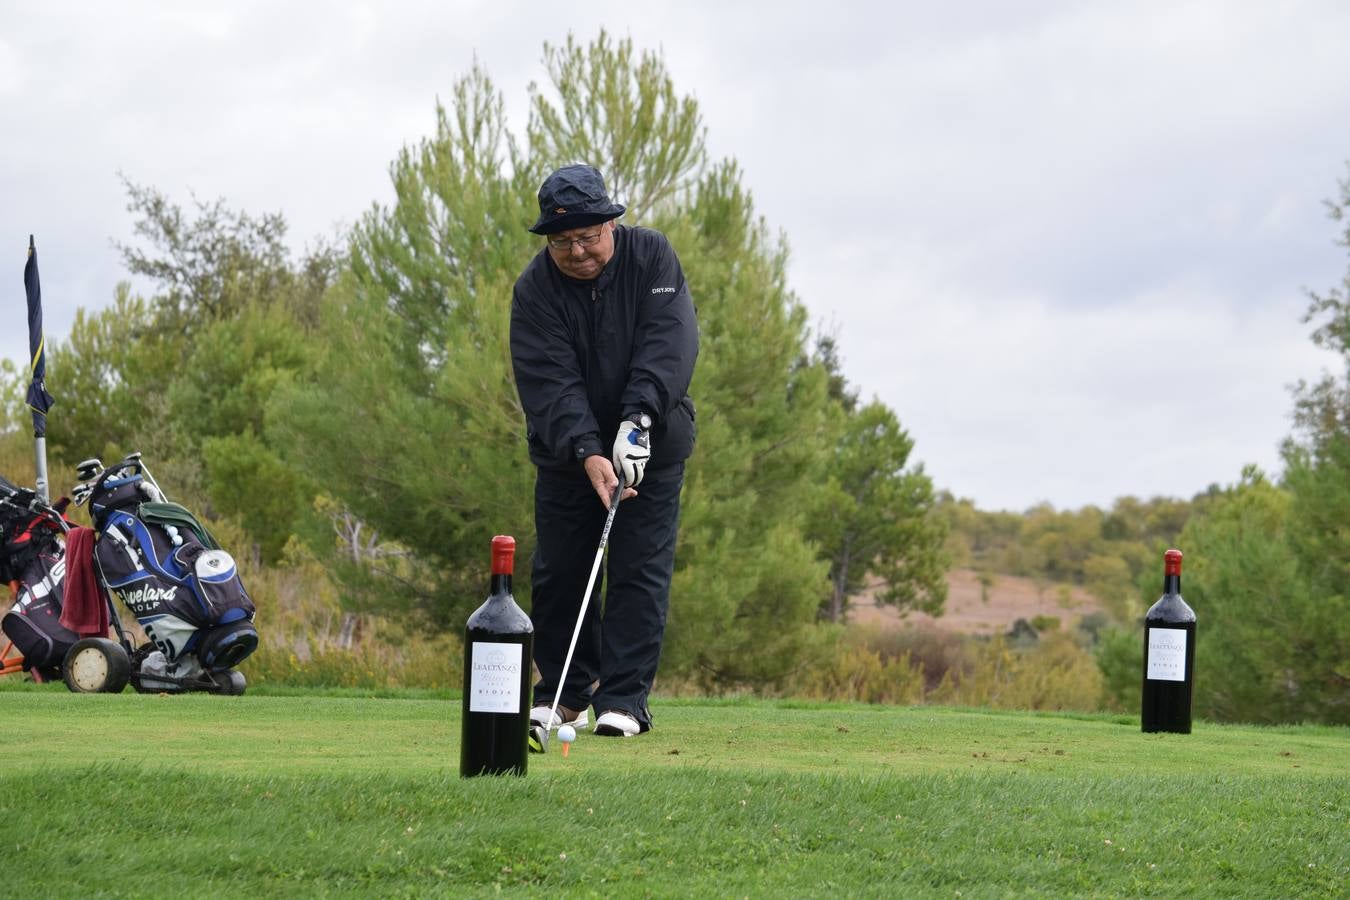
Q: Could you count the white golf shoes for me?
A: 2